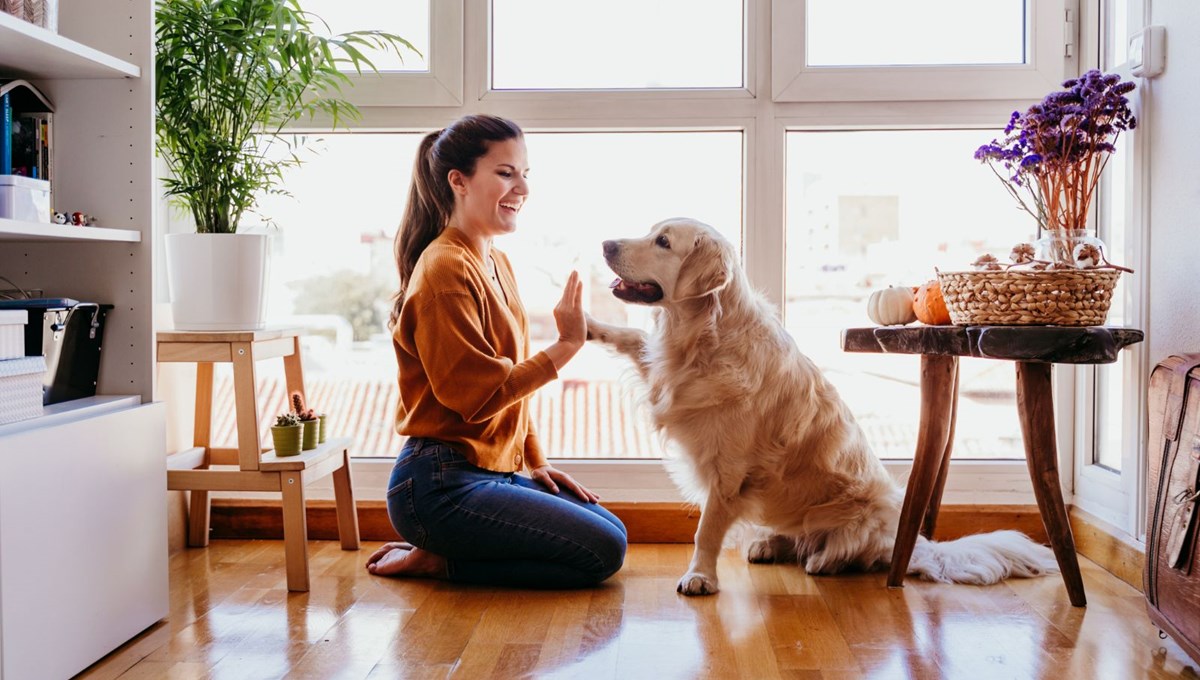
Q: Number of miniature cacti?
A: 3